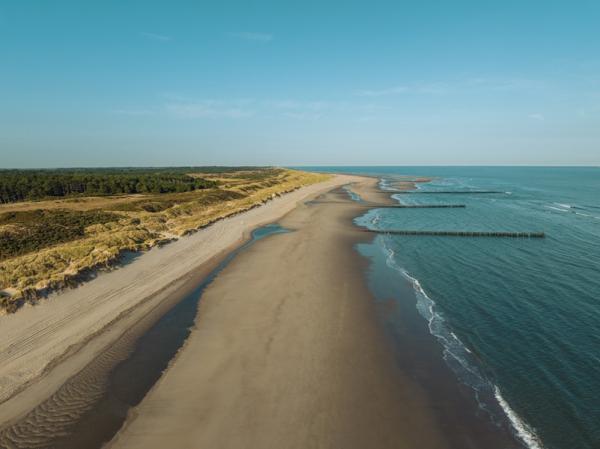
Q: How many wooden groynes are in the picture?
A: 3